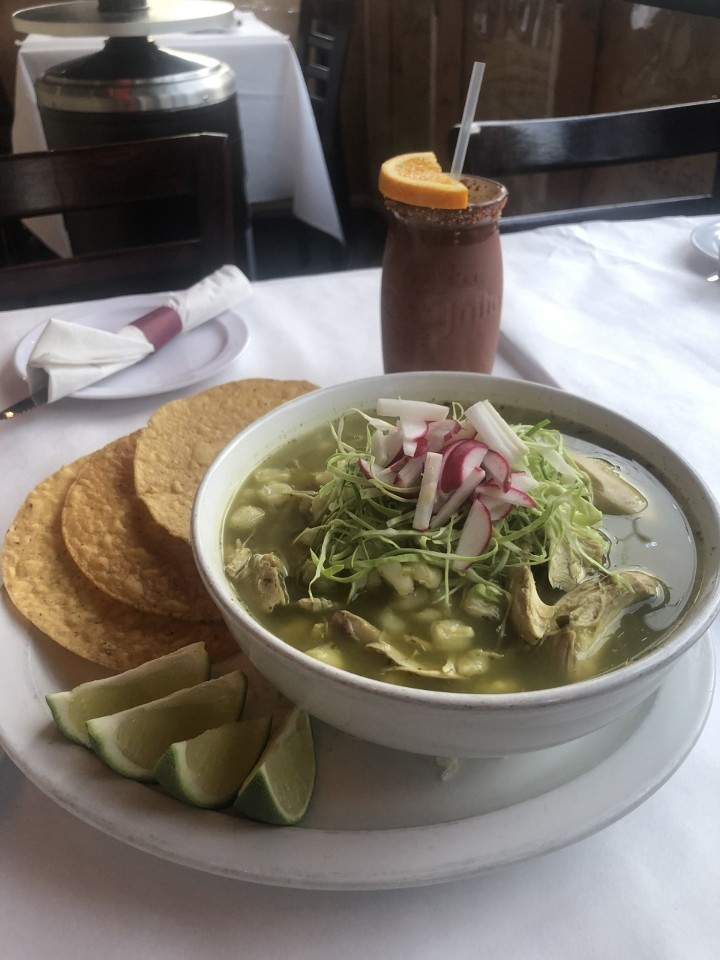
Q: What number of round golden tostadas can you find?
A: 3